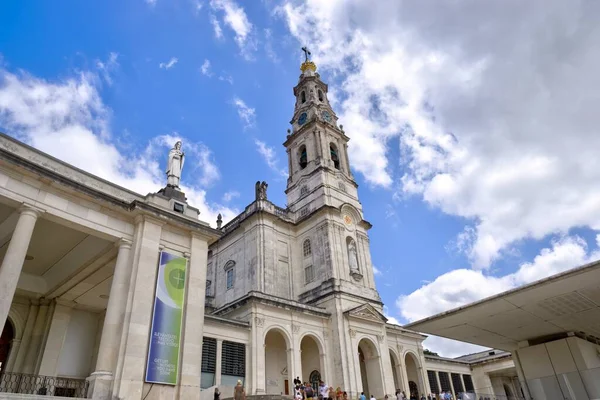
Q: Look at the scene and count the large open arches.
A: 5